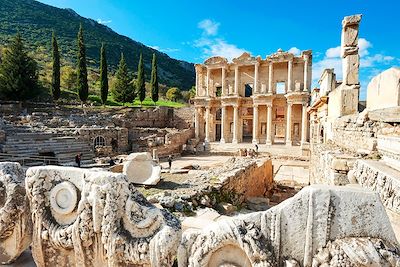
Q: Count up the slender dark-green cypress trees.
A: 5